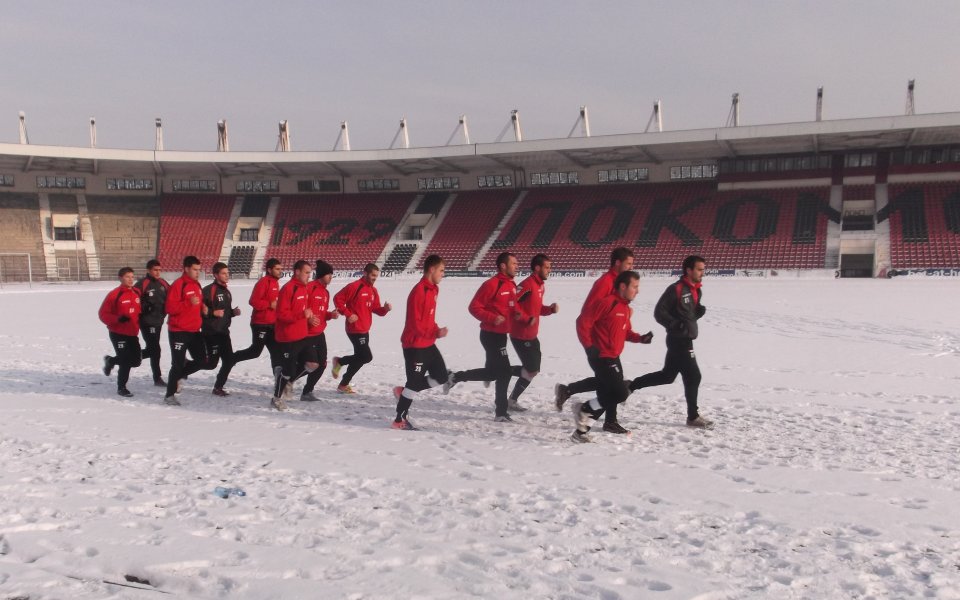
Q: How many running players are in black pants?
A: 14